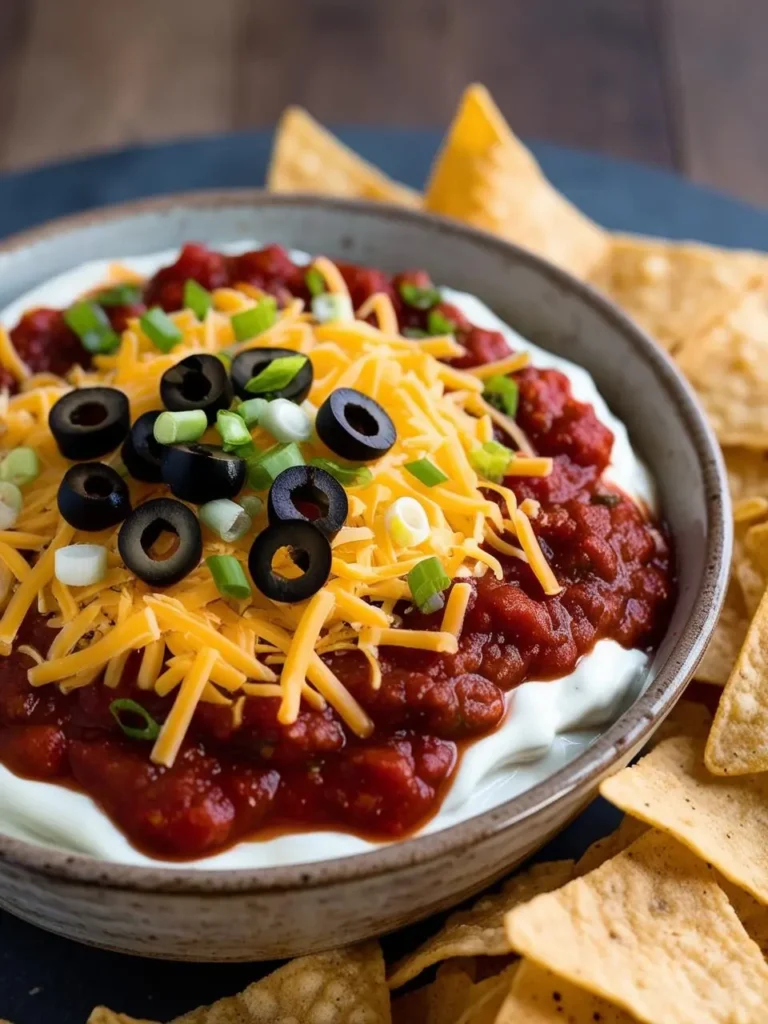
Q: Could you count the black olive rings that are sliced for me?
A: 10